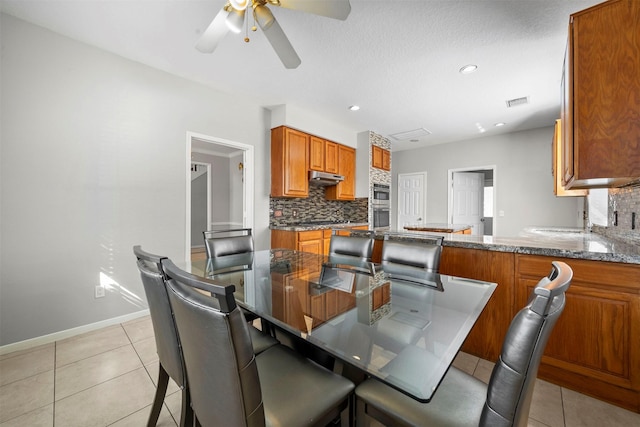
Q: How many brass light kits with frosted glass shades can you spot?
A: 1